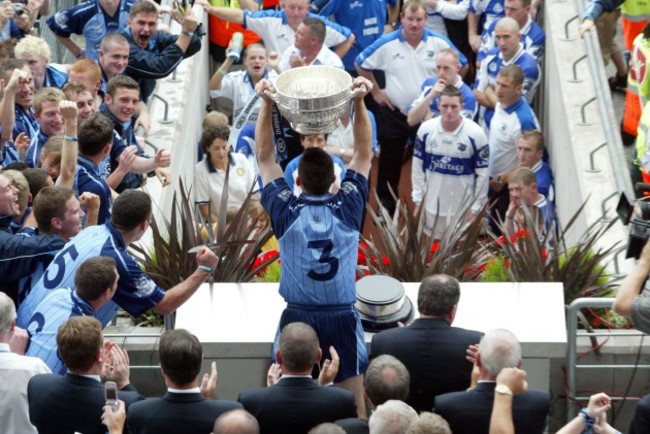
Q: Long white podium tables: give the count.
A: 1